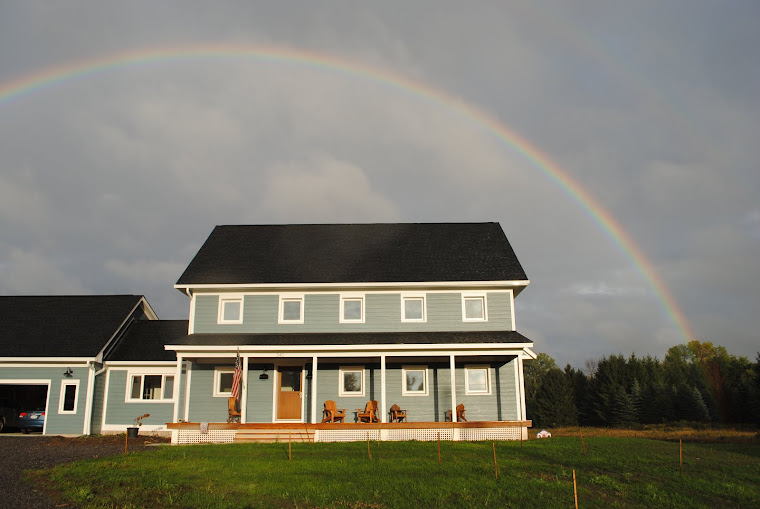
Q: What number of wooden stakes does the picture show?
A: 12